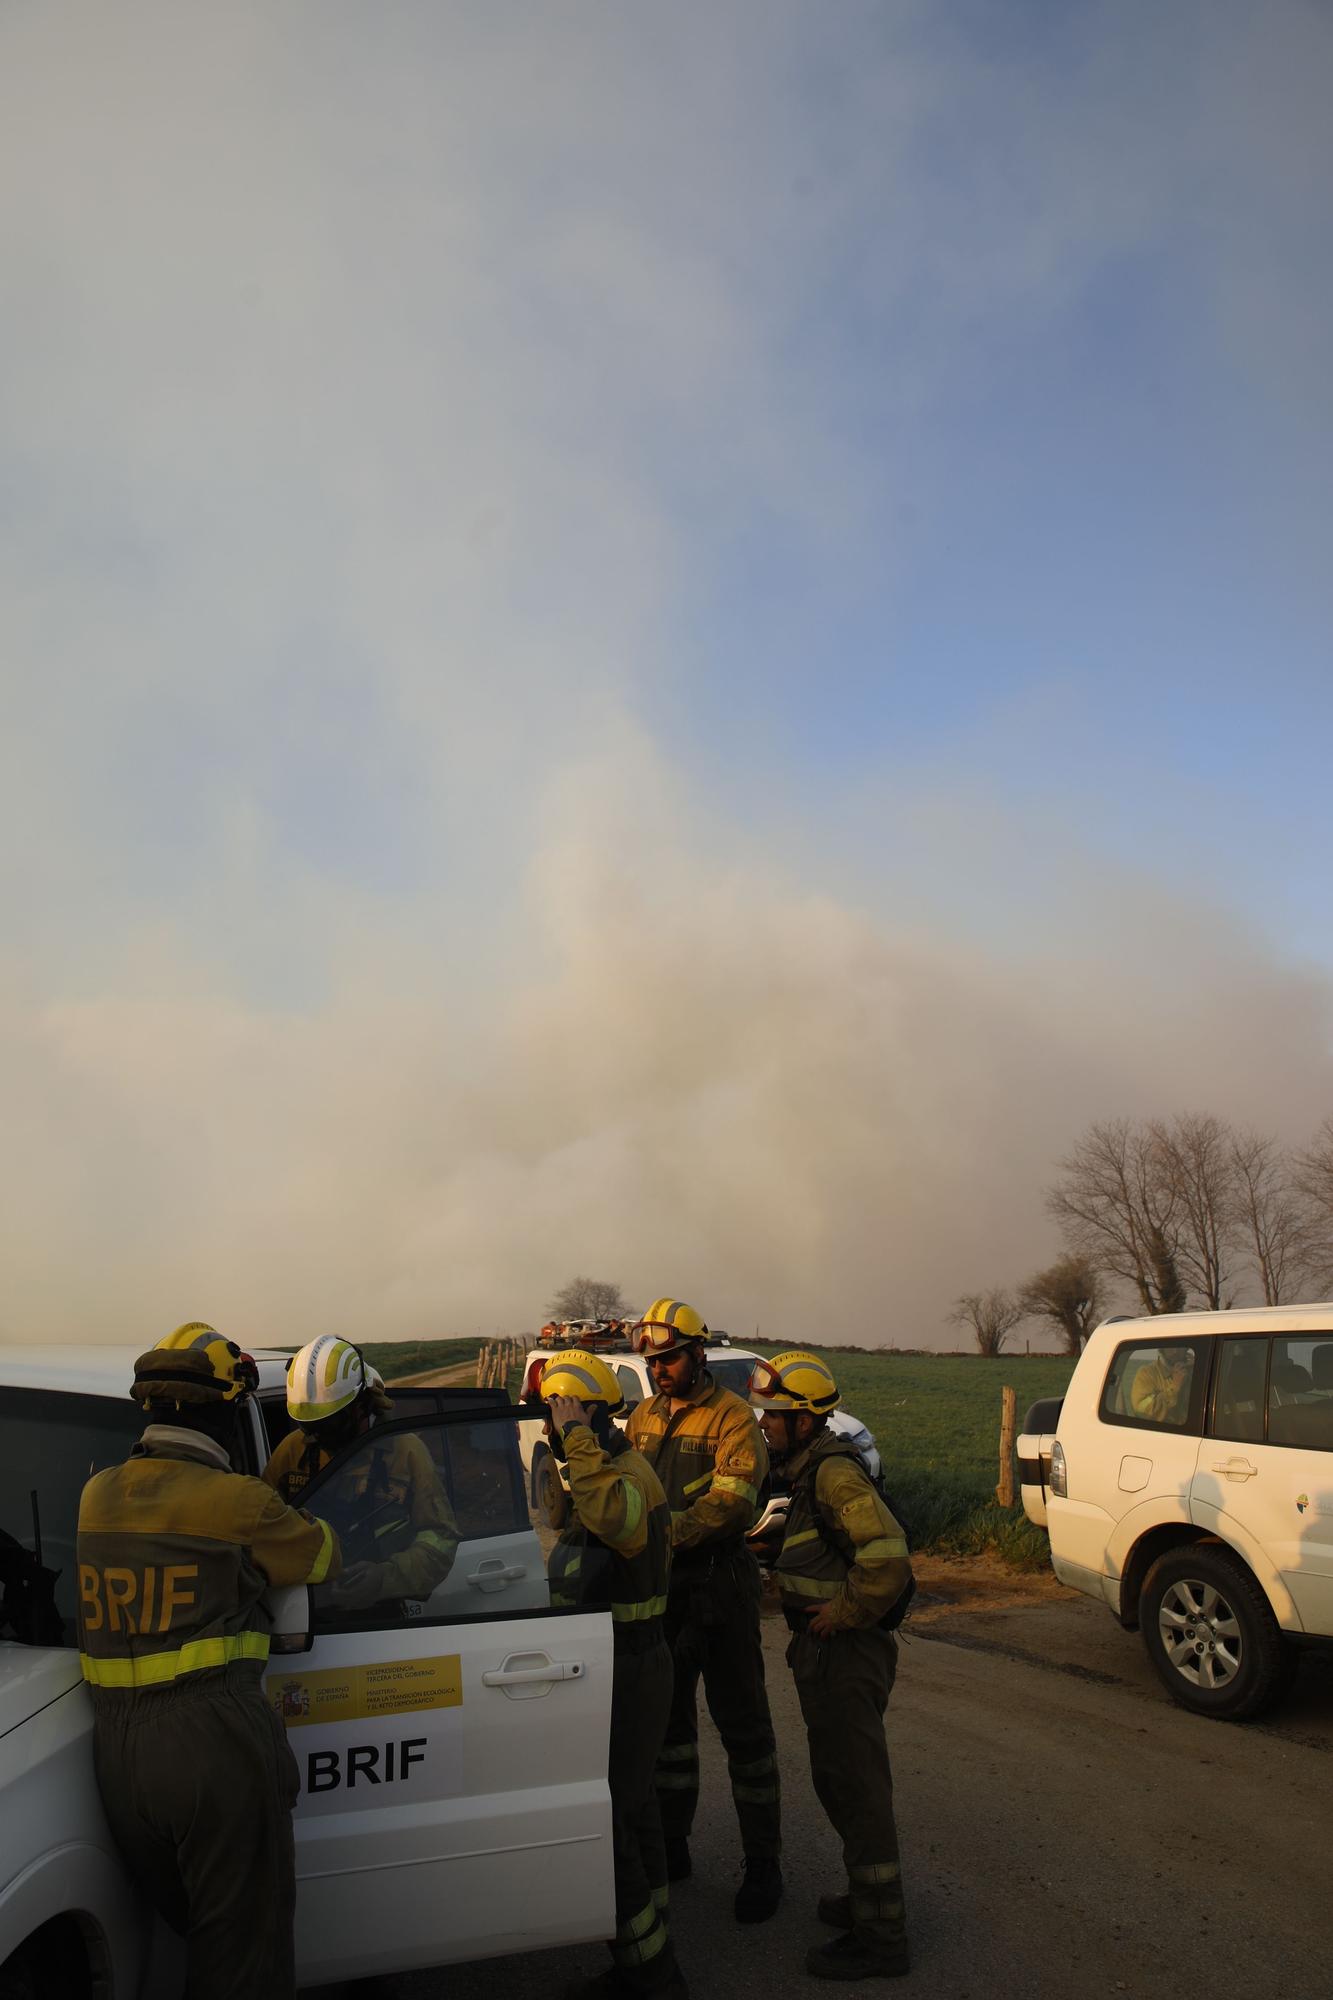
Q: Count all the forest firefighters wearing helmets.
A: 5